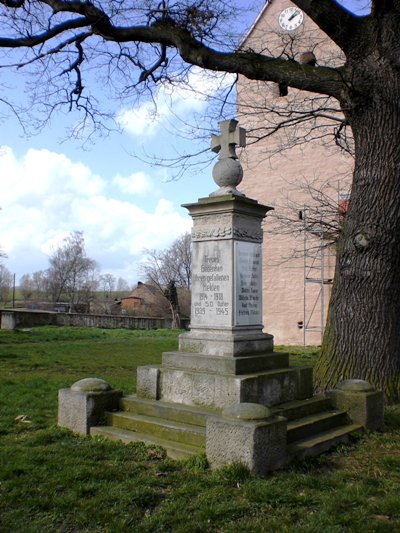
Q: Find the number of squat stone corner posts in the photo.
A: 3